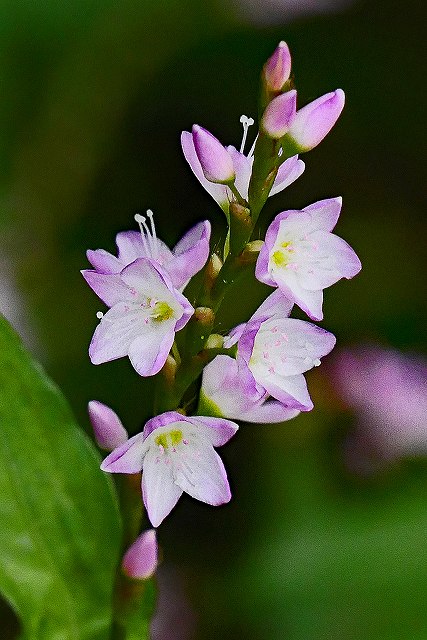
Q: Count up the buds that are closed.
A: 6